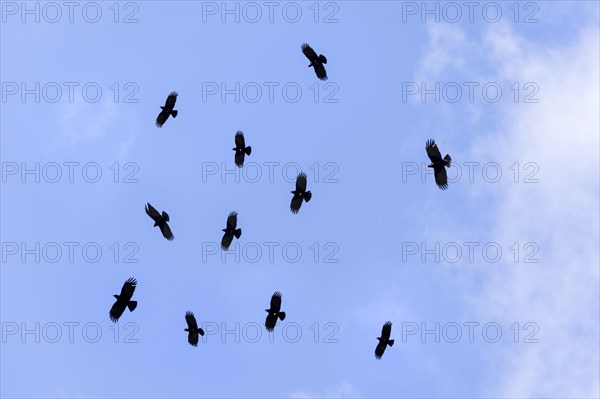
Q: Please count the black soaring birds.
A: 11